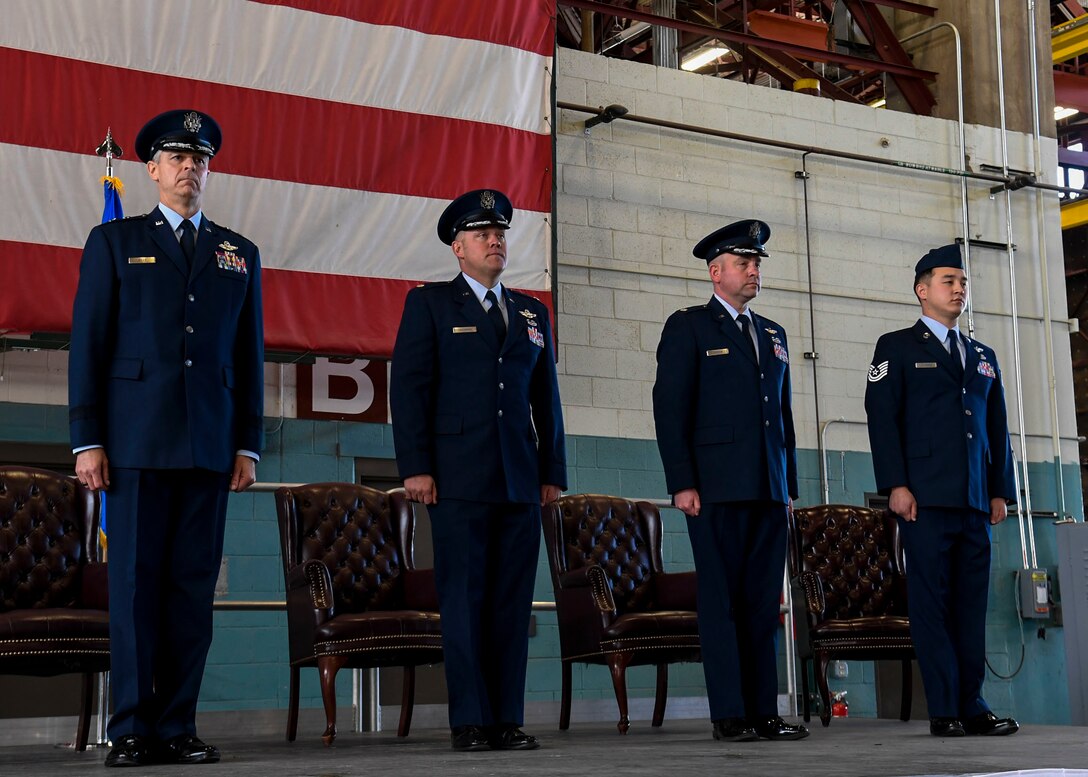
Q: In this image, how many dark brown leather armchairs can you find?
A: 4